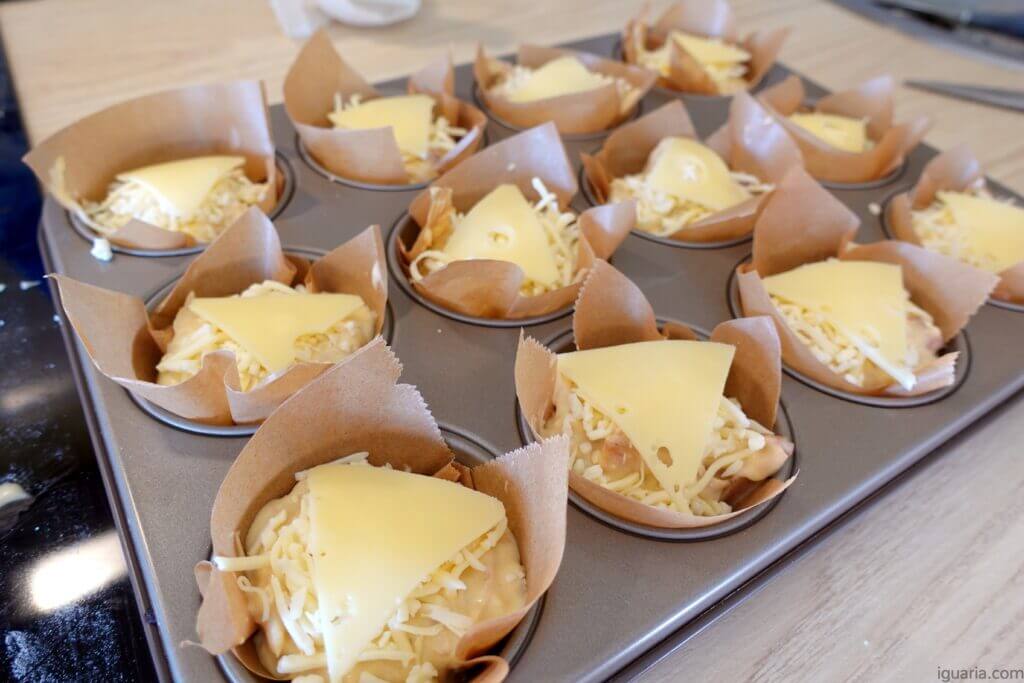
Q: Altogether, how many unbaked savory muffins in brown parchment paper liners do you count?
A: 12